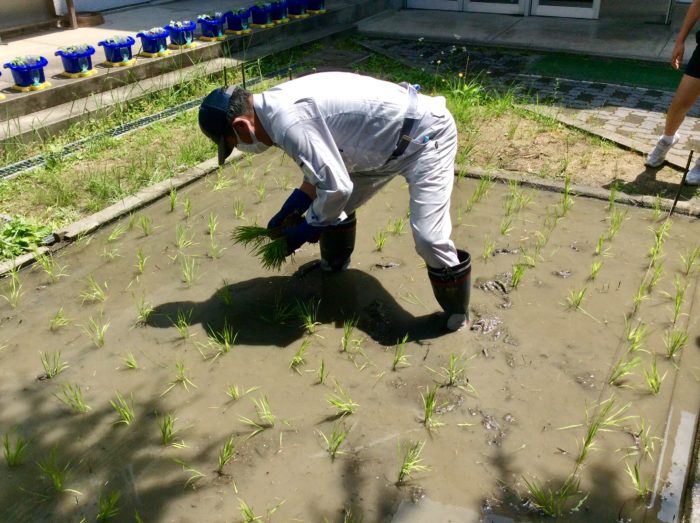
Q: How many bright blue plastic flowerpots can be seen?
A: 11